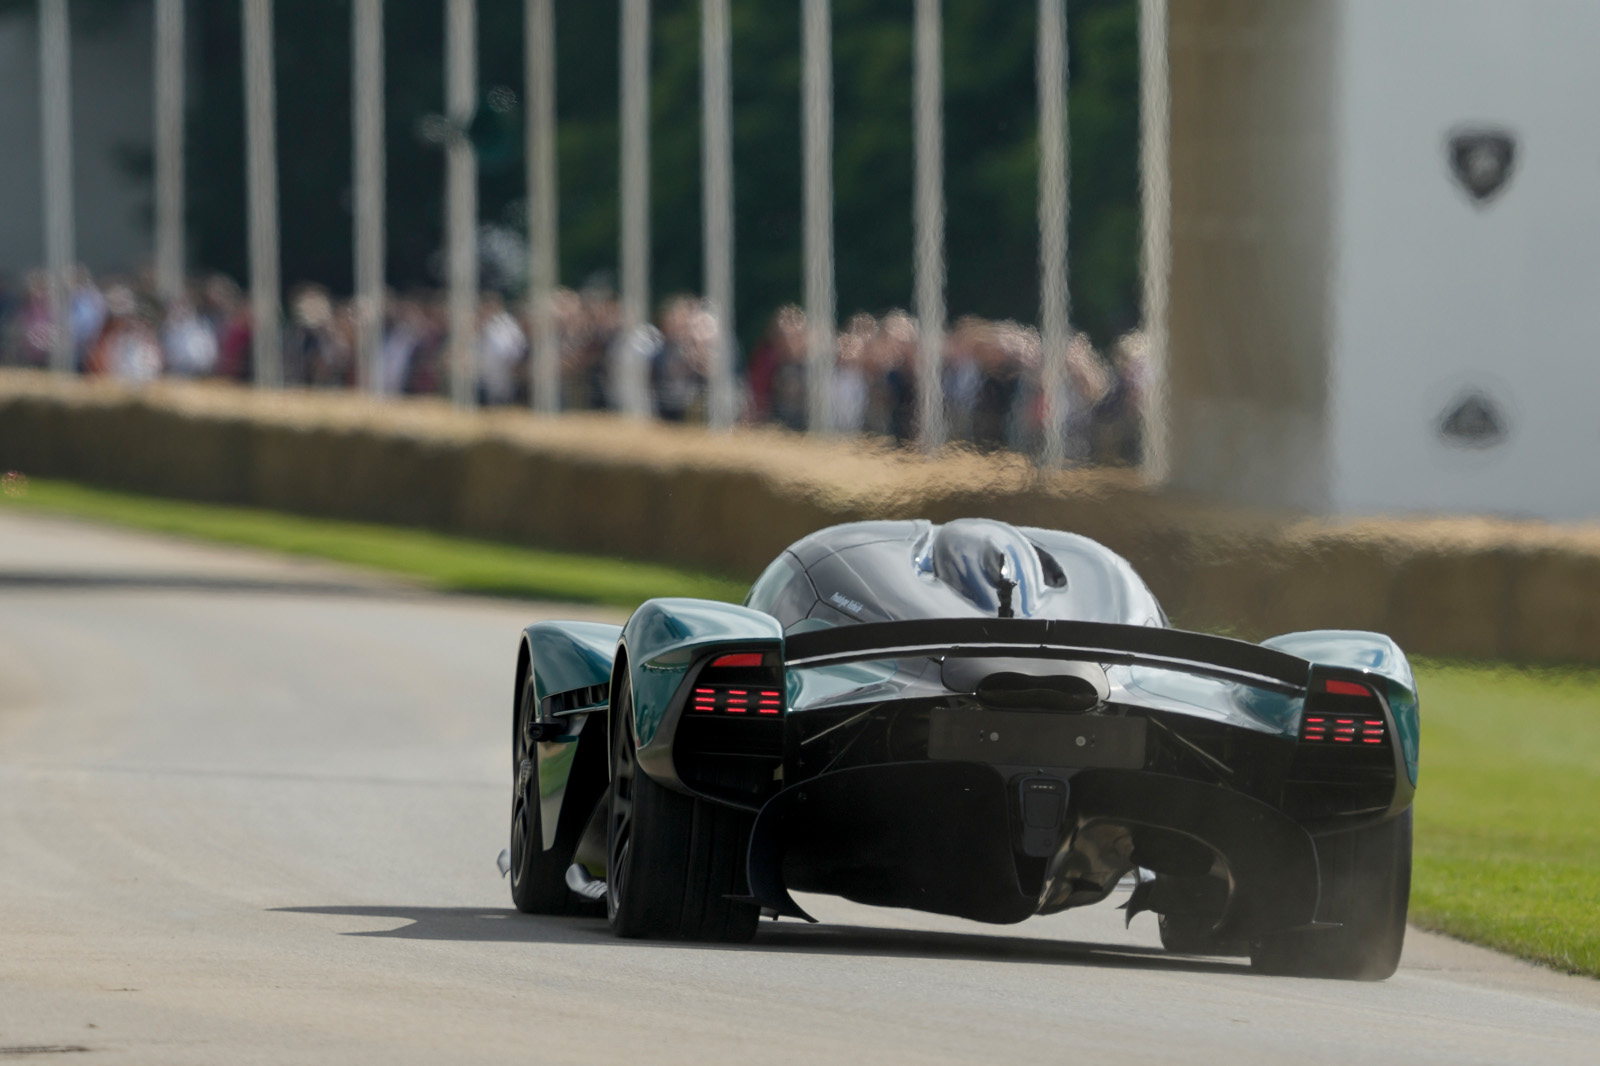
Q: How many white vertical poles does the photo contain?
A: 12